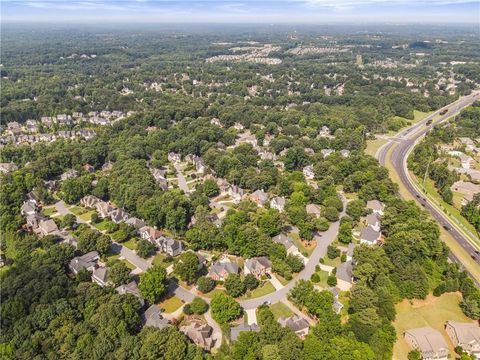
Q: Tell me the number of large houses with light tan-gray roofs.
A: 2